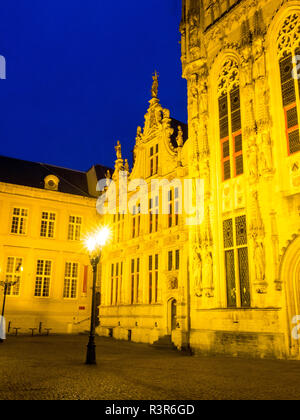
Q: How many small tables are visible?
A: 3